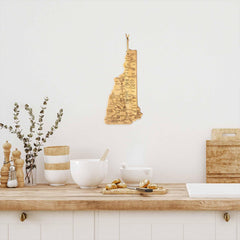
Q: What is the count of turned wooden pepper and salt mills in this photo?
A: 3